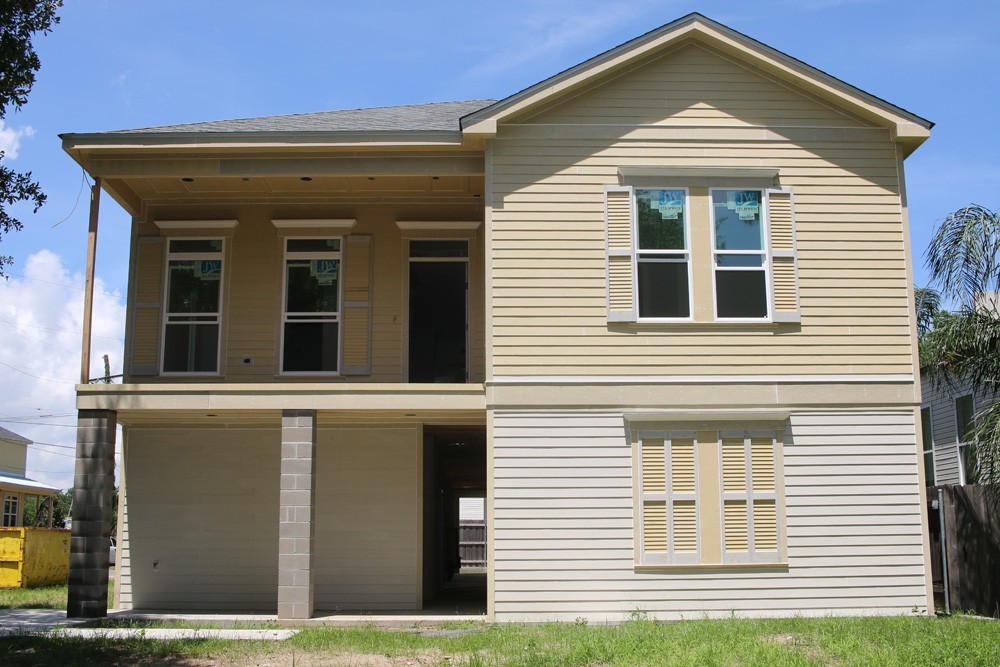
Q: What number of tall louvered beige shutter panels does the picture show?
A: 8